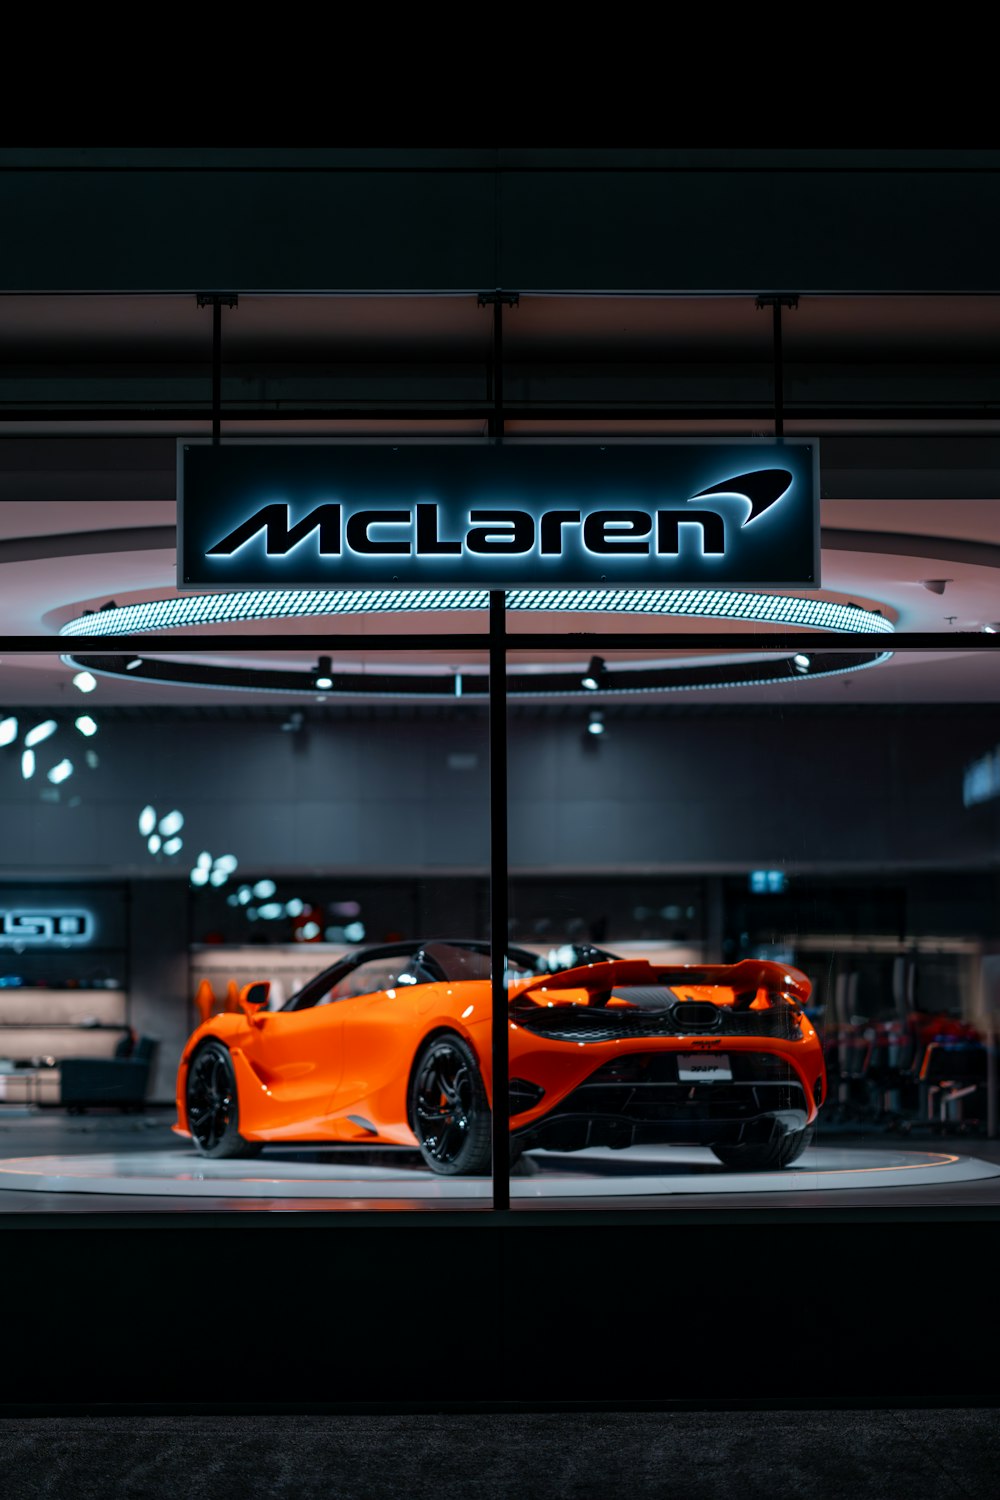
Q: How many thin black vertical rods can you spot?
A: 3